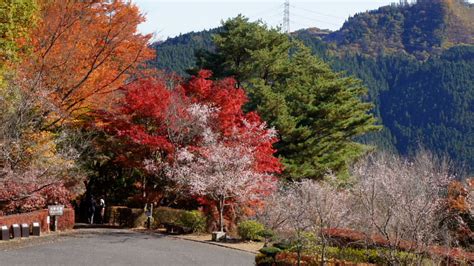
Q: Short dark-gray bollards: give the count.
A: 4